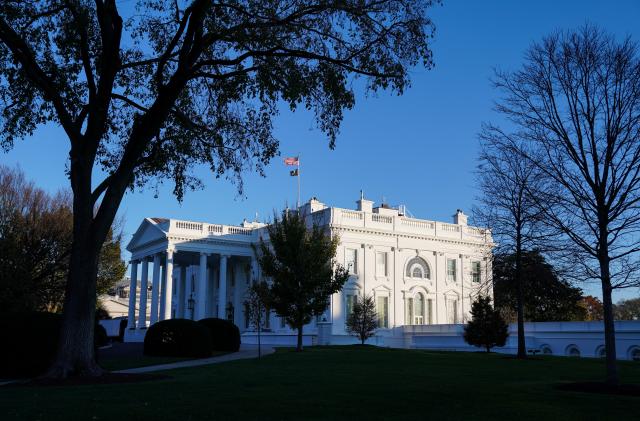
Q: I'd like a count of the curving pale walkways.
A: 1